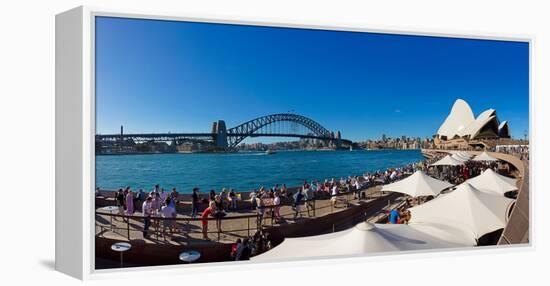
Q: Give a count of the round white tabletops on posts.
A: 3